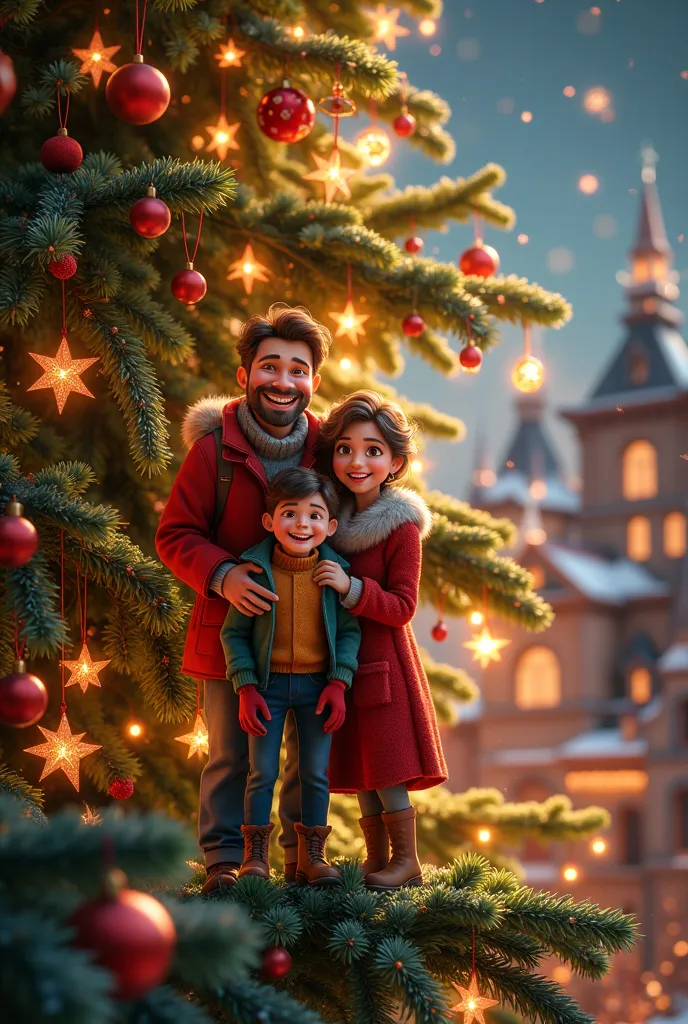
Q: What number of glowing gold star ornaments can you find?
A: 13